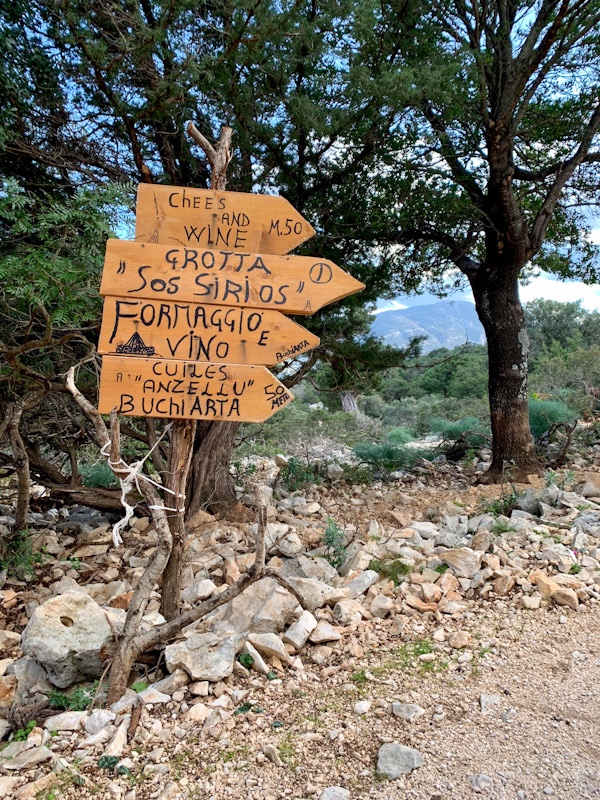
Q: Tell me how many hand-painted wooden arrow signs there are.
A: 4